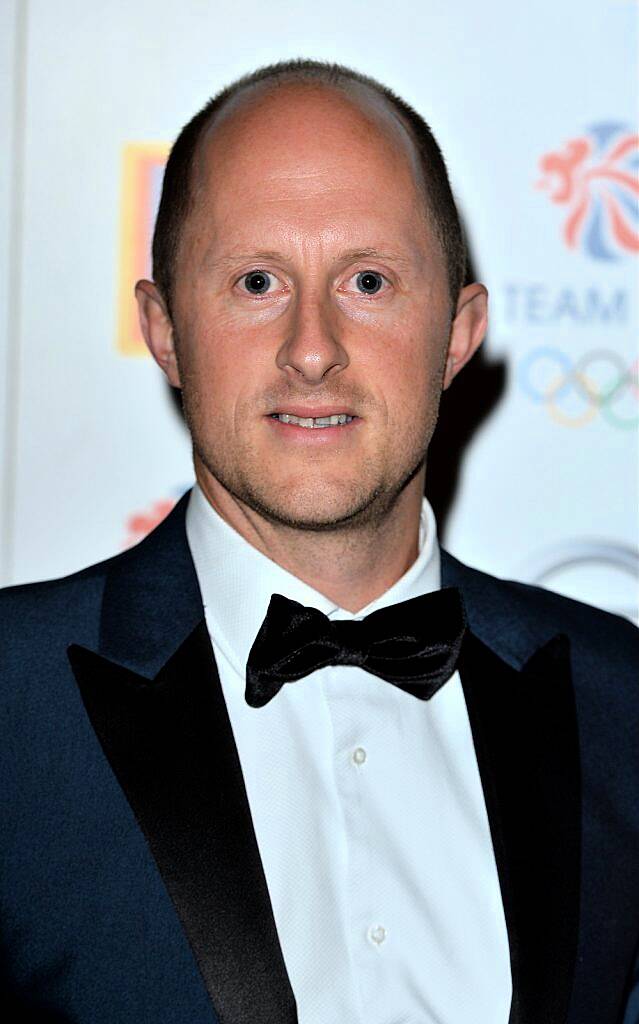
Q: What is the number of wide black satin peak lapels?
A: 2